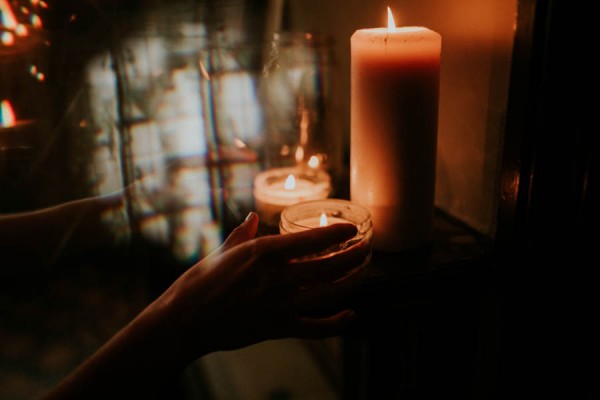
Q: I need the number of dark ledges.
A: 1